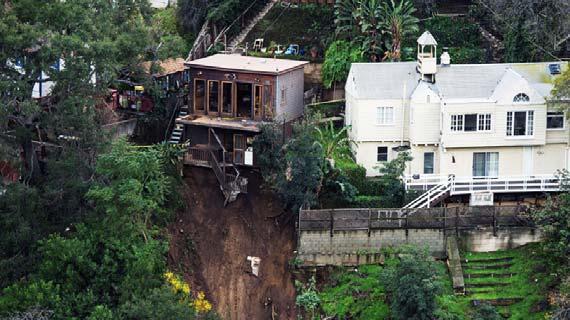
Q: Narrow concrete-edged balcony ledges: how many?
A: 1